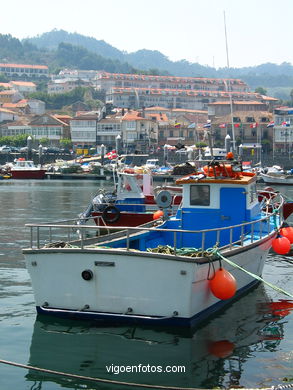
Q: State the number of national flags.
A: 8